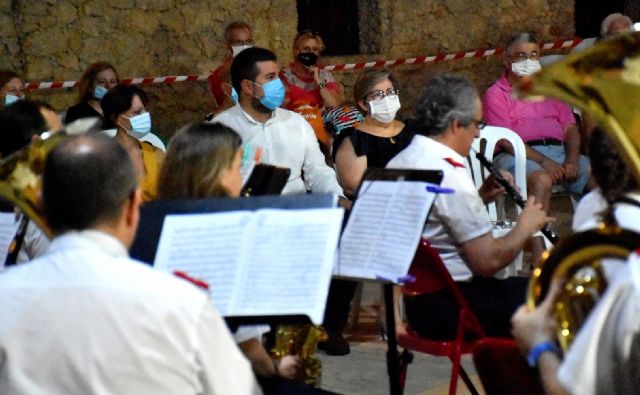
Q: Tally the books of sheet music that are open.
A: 2